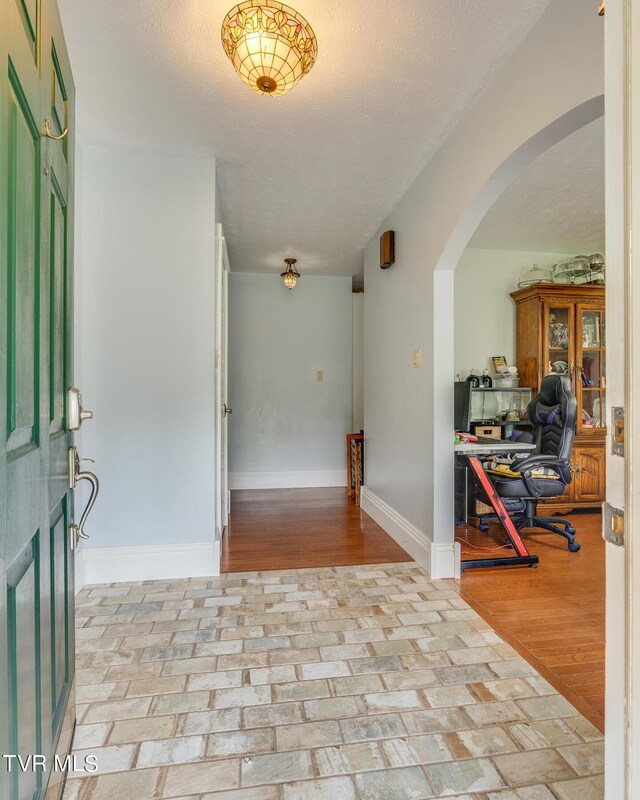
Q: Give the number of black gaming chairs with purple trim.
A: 1